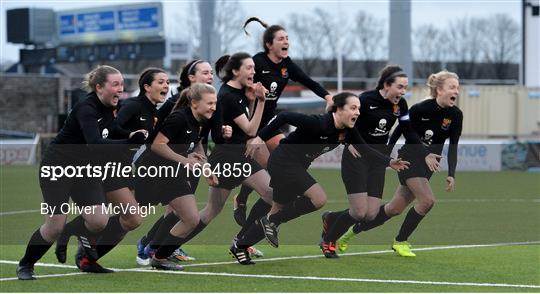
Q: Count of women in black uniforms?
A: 9